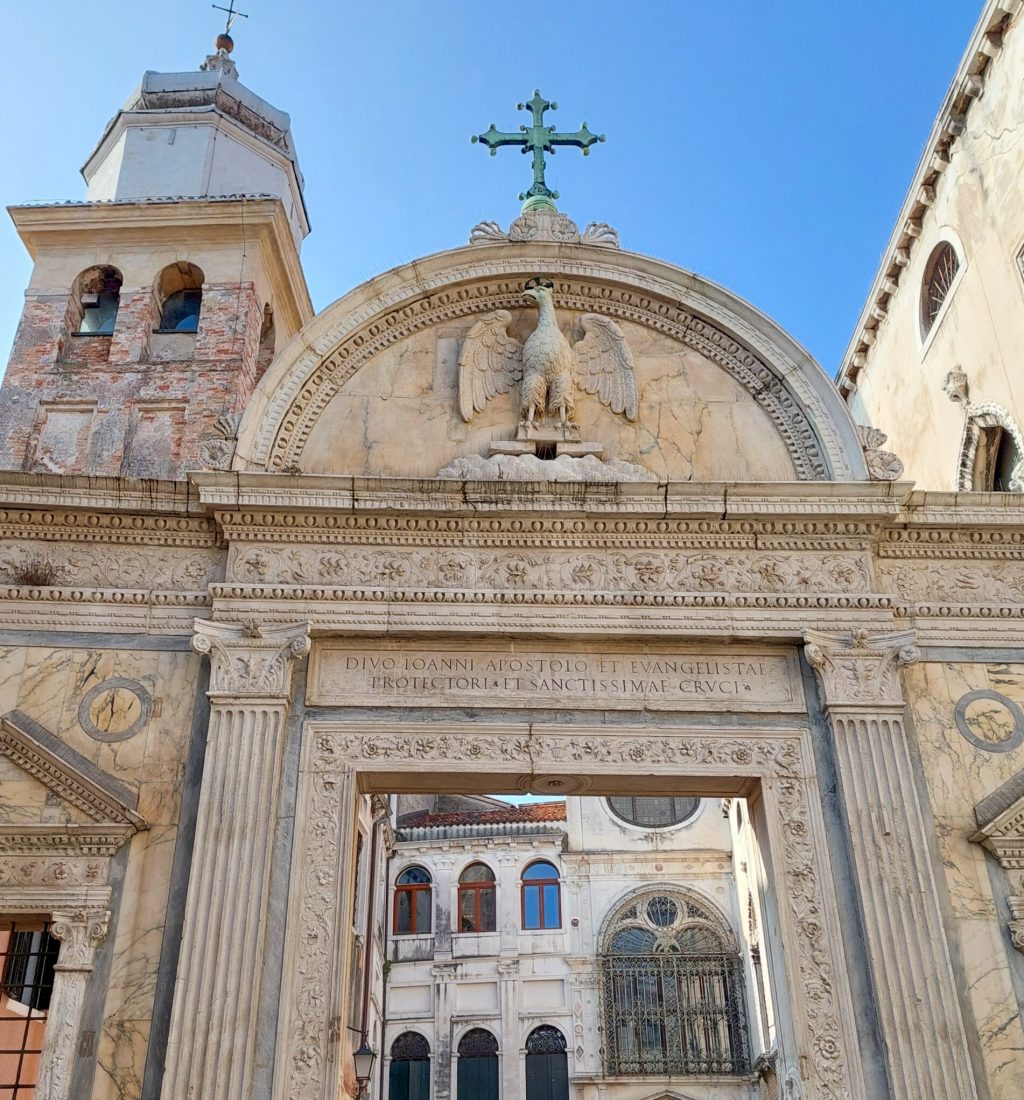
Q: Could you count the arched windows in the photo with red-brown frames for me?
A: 3